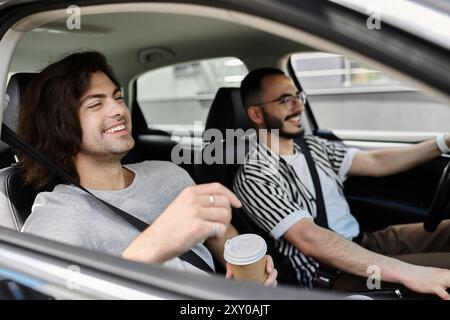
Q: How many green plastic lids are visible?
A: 0